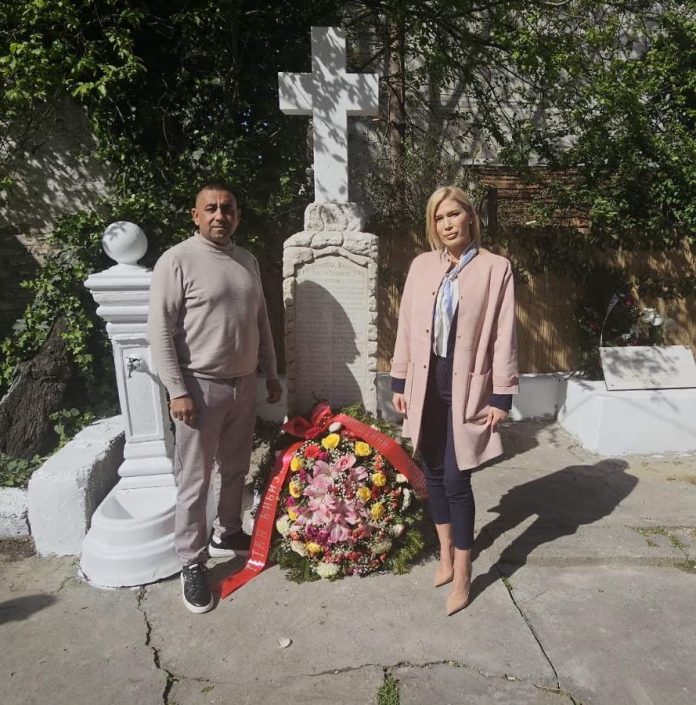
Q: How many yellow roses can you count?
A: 9